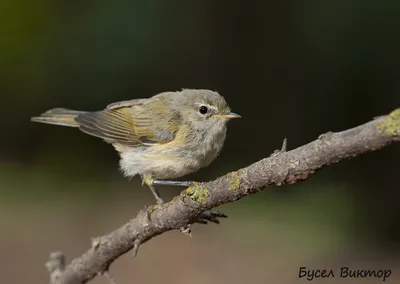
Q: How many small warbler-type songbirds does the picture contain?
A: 1